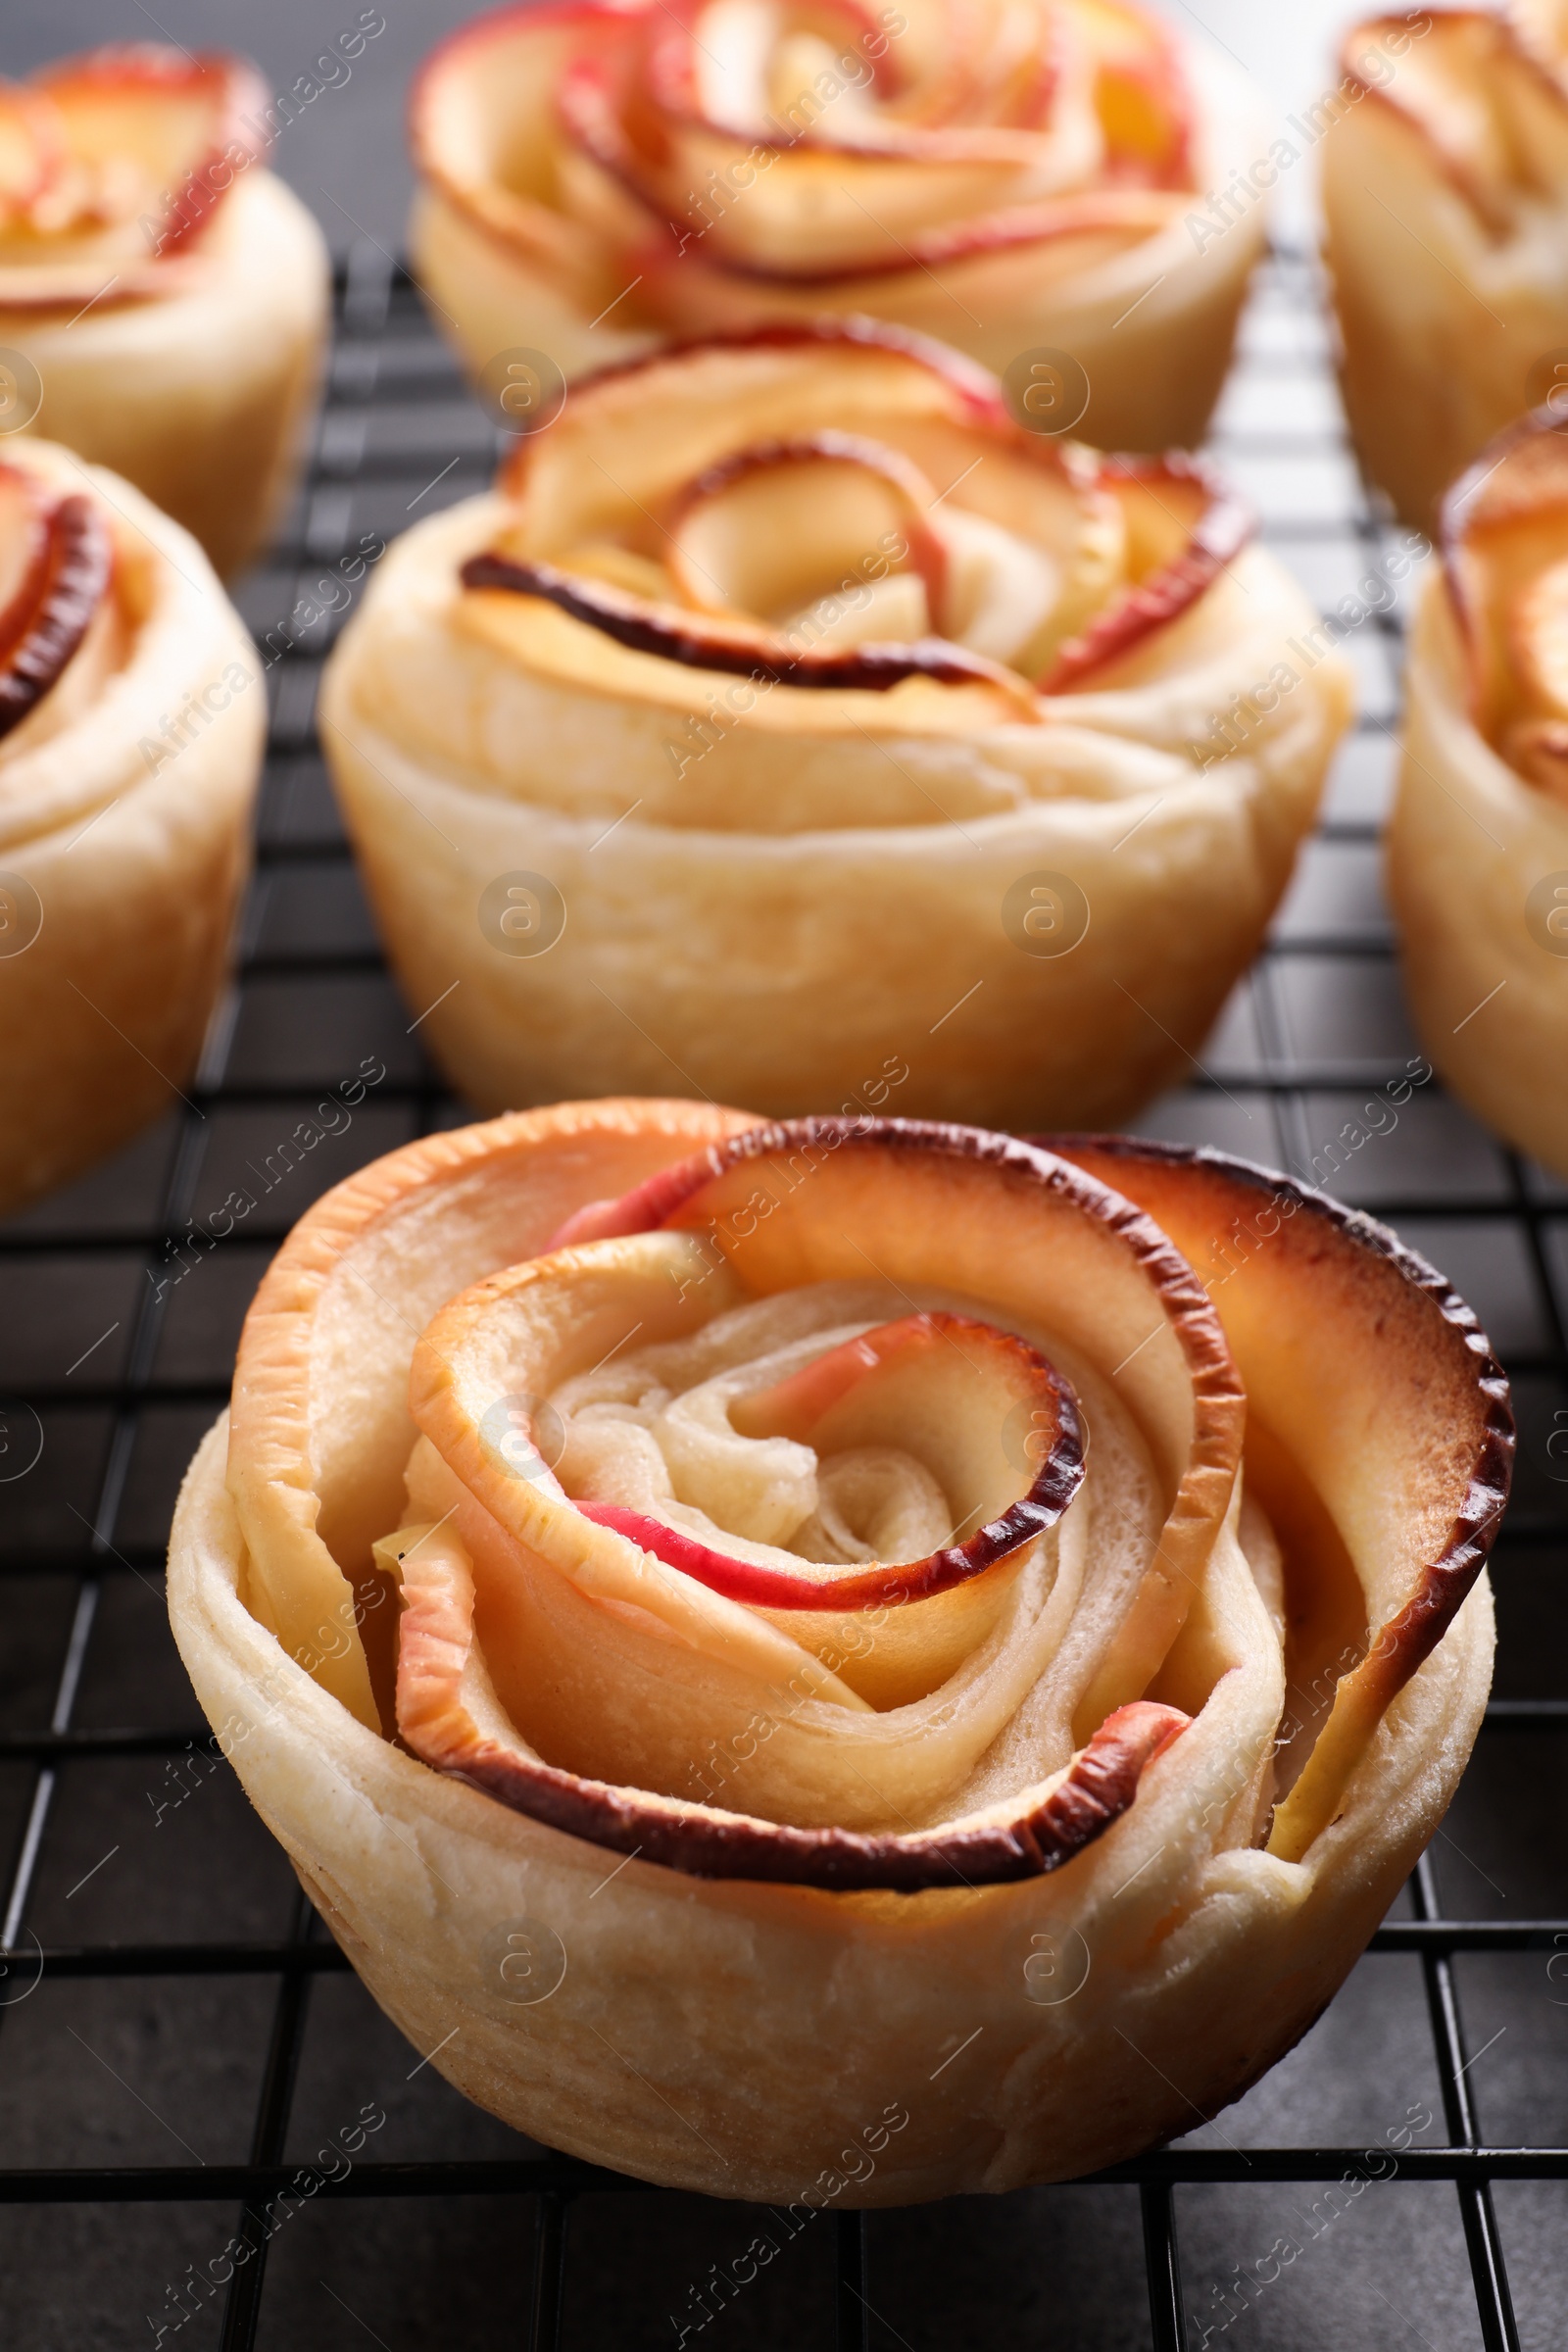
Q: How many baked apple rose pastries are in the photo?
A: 7